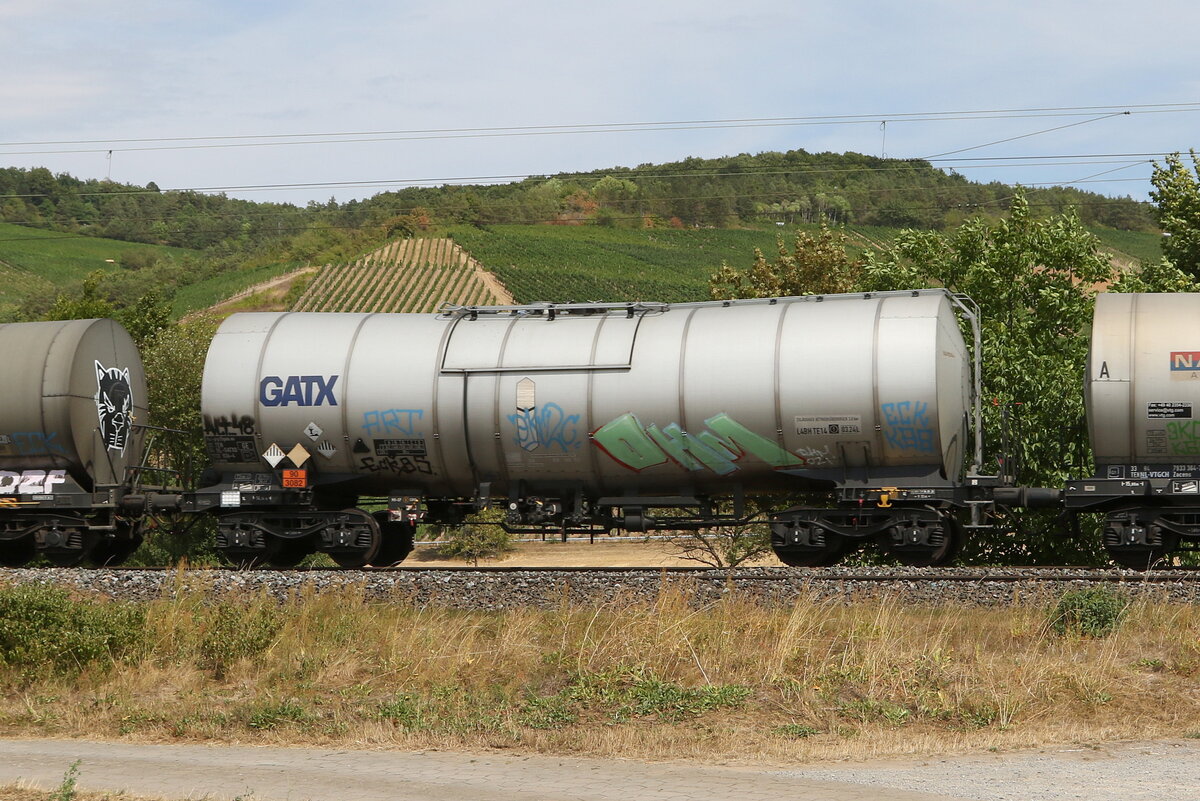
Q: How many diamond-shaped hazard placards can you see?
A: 4